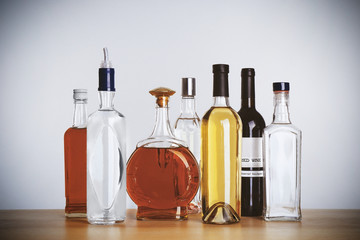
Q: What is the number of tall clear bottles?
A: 3